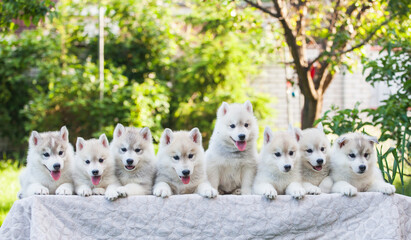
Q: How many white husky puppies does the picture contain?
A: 8